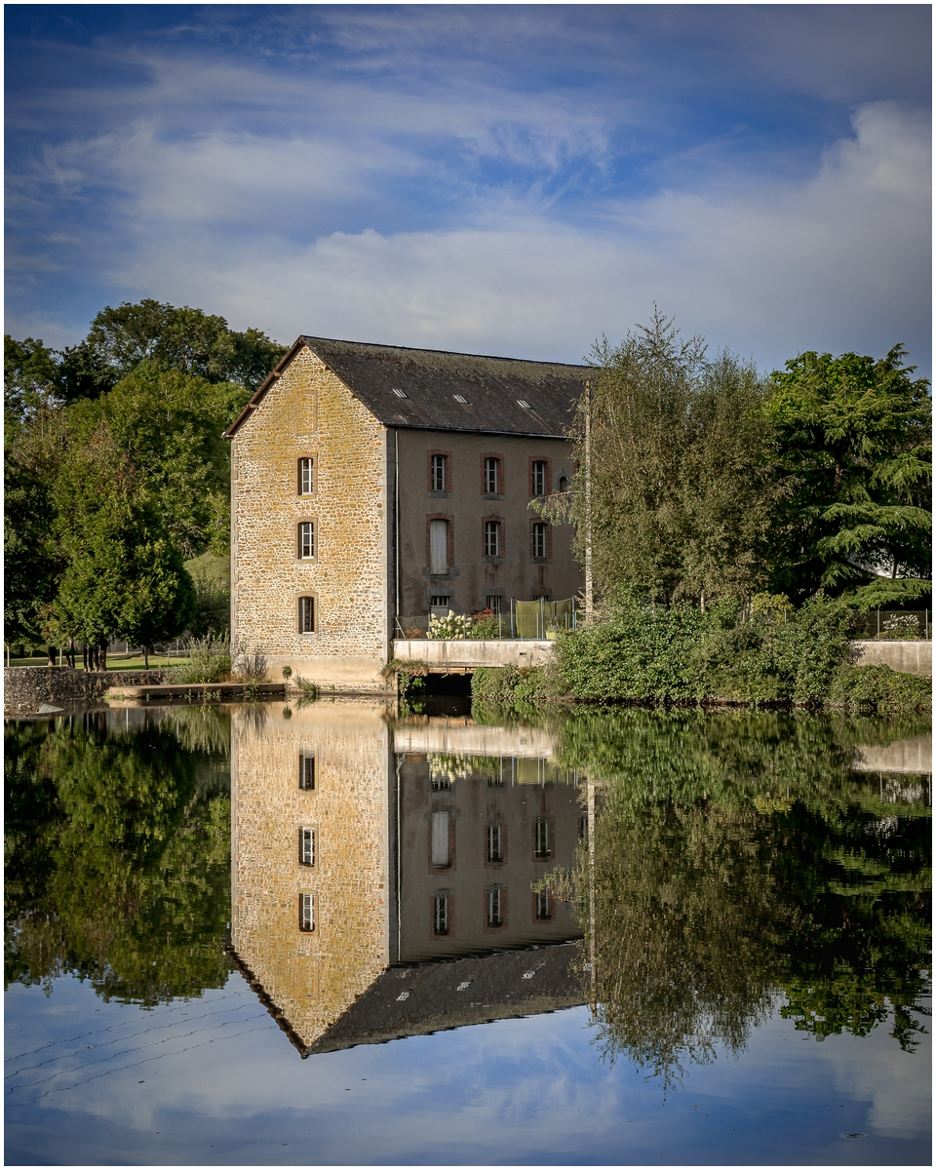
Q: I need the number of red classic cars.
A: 0